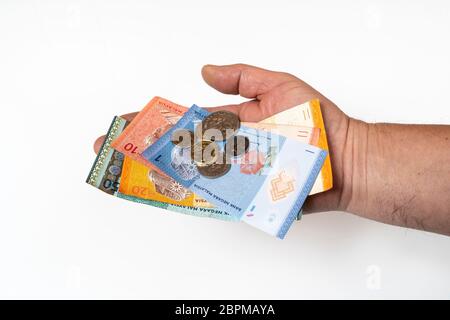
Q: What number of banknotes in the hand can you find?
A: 4